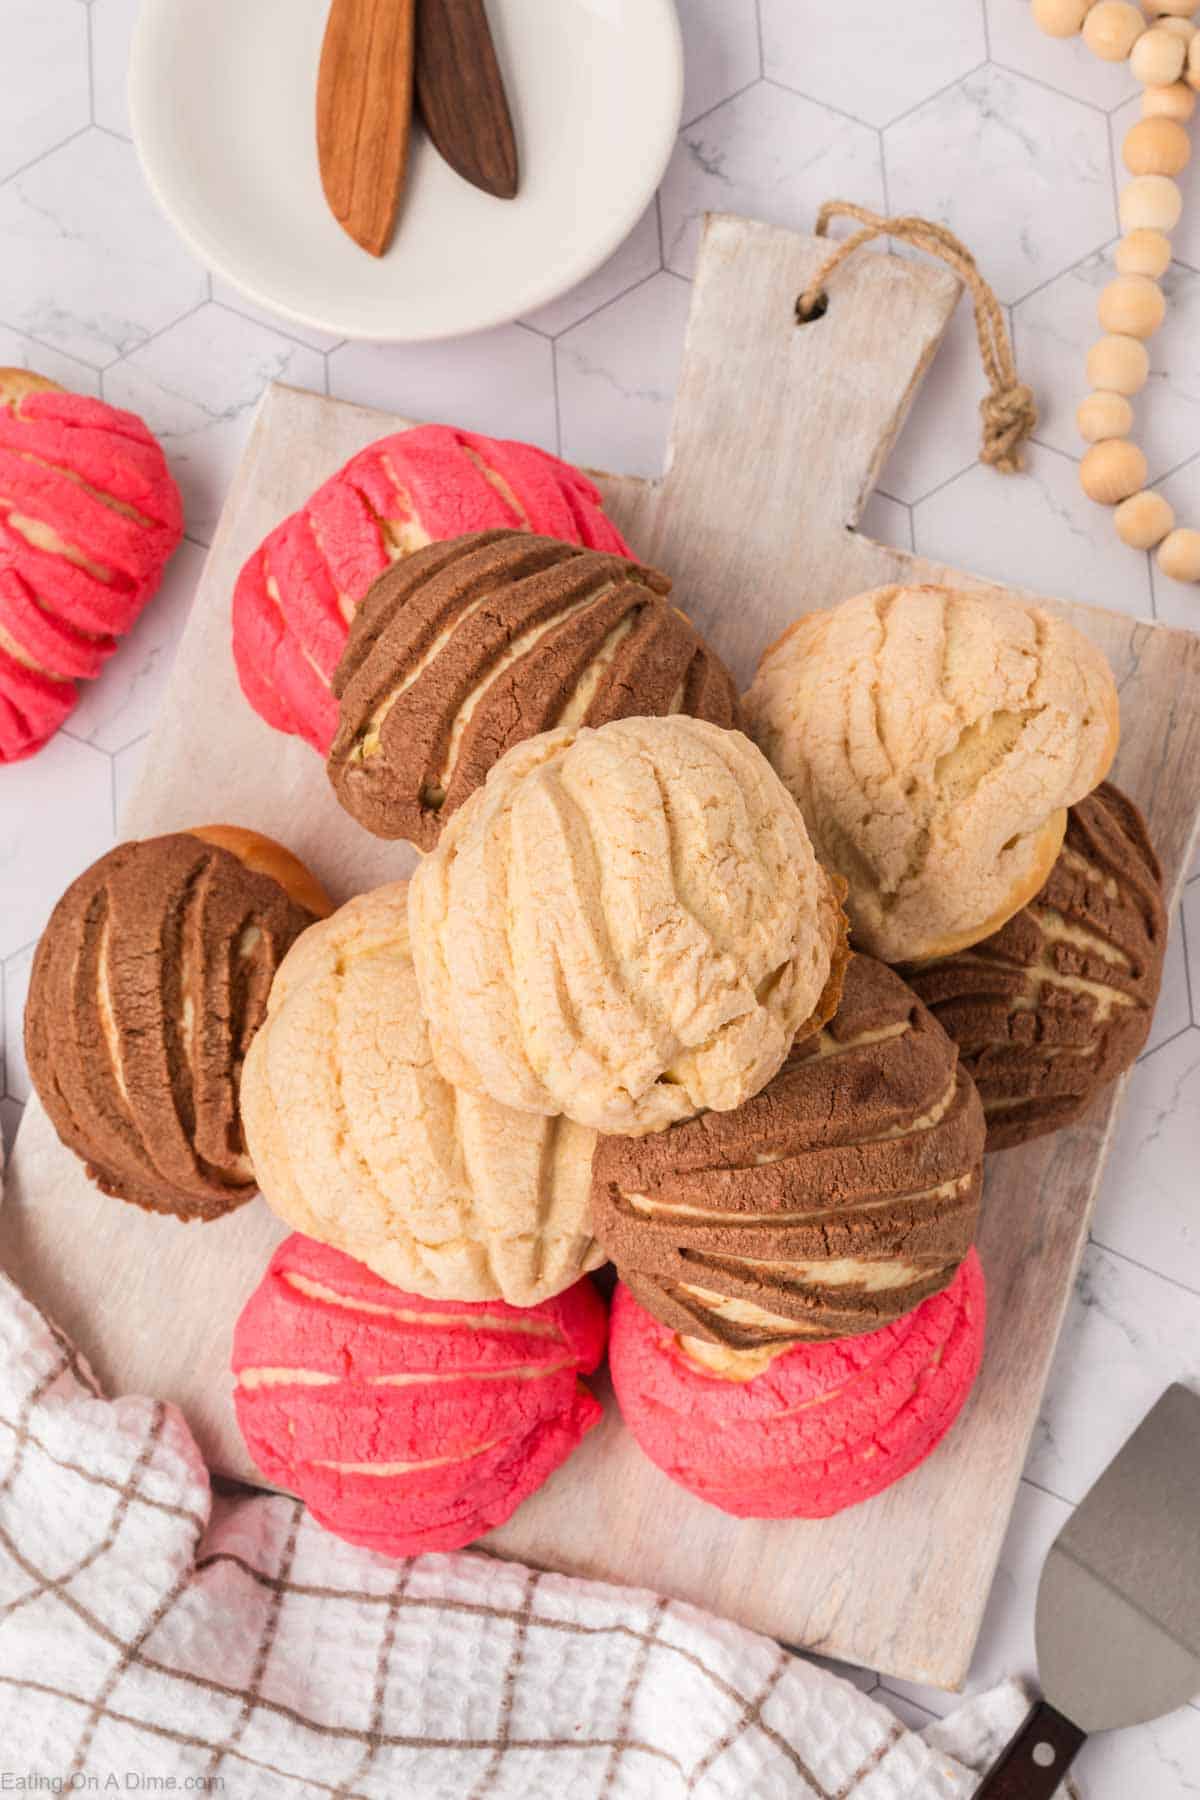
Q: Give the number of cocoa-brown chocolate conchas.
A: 4